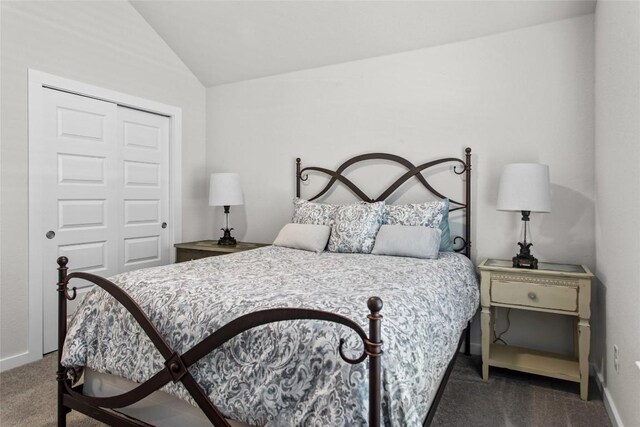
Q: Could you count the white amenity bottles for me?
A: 0